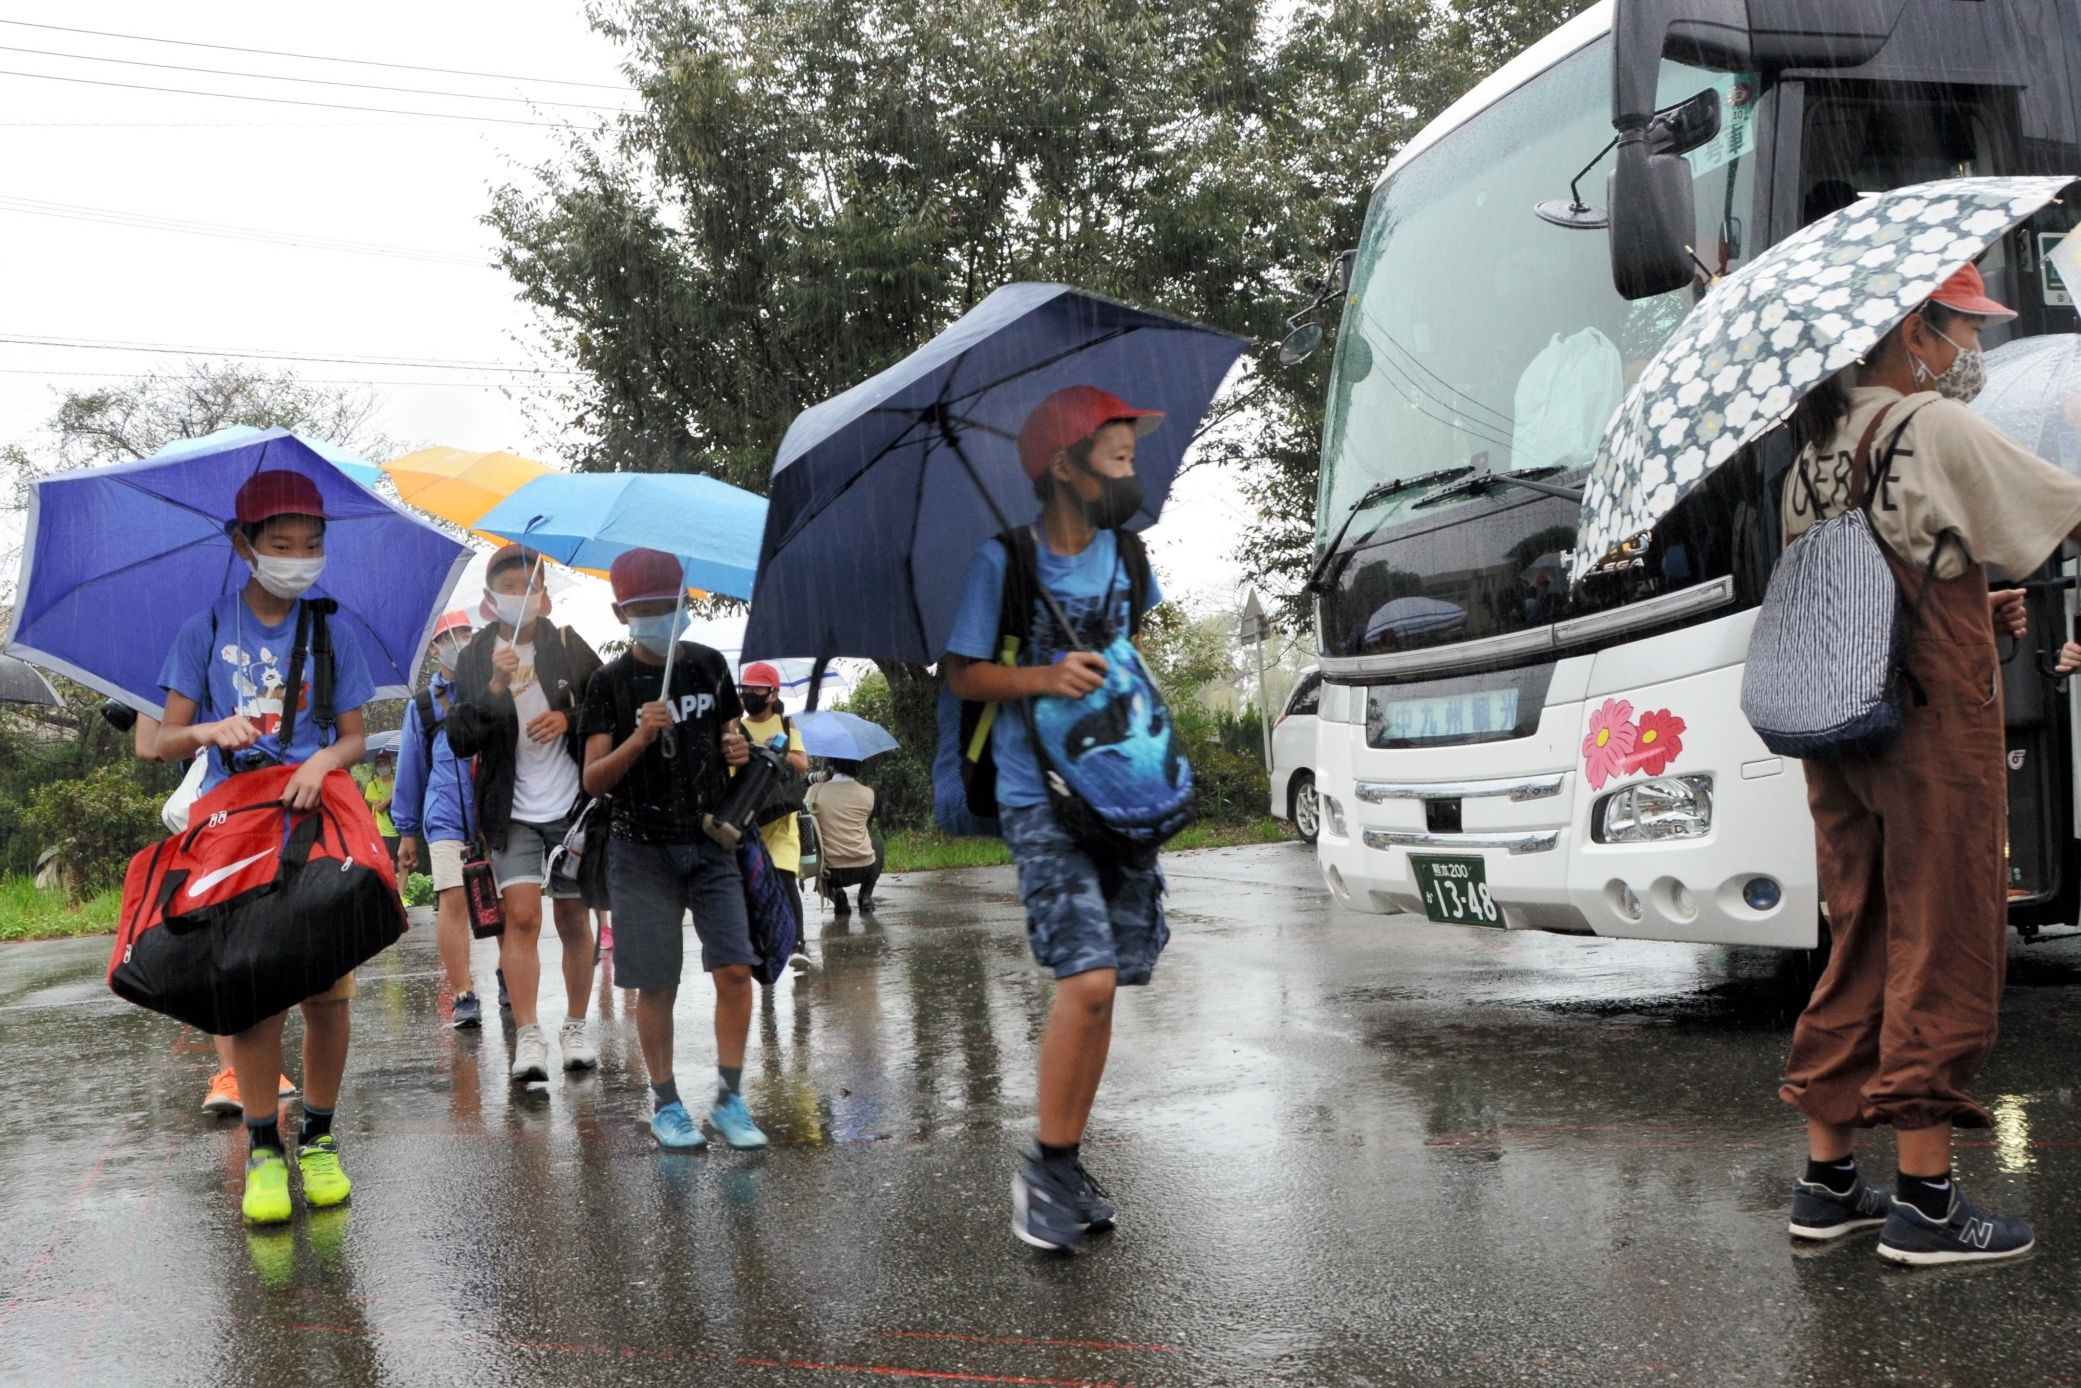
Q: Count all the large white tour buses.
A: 1